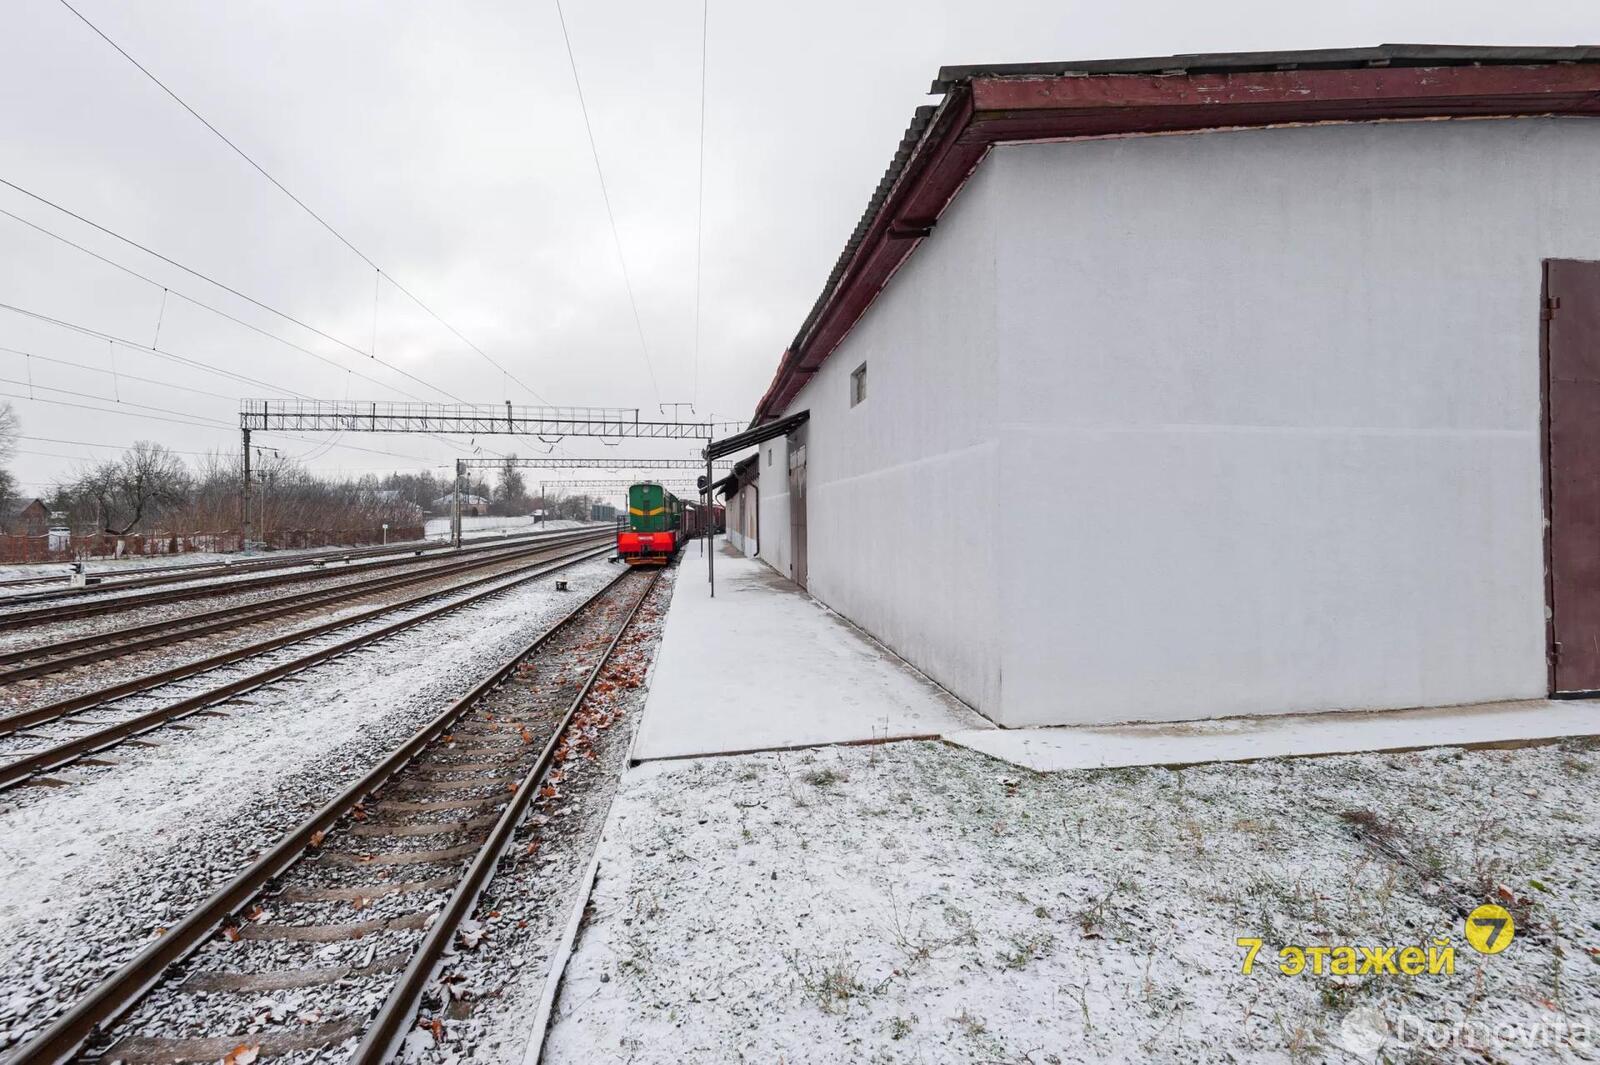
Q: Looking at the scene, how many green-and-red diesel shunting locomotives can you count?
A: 1